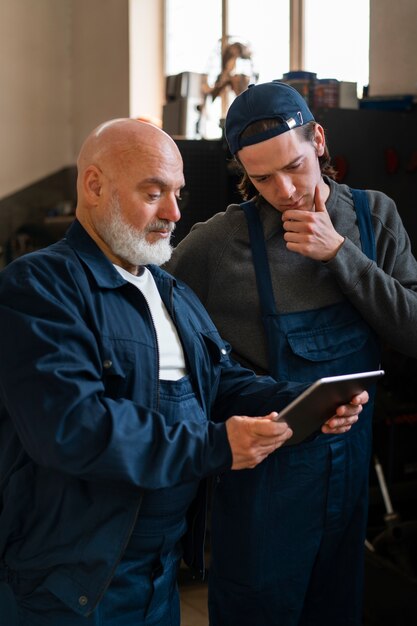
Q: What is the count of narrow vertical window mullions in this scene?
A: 2